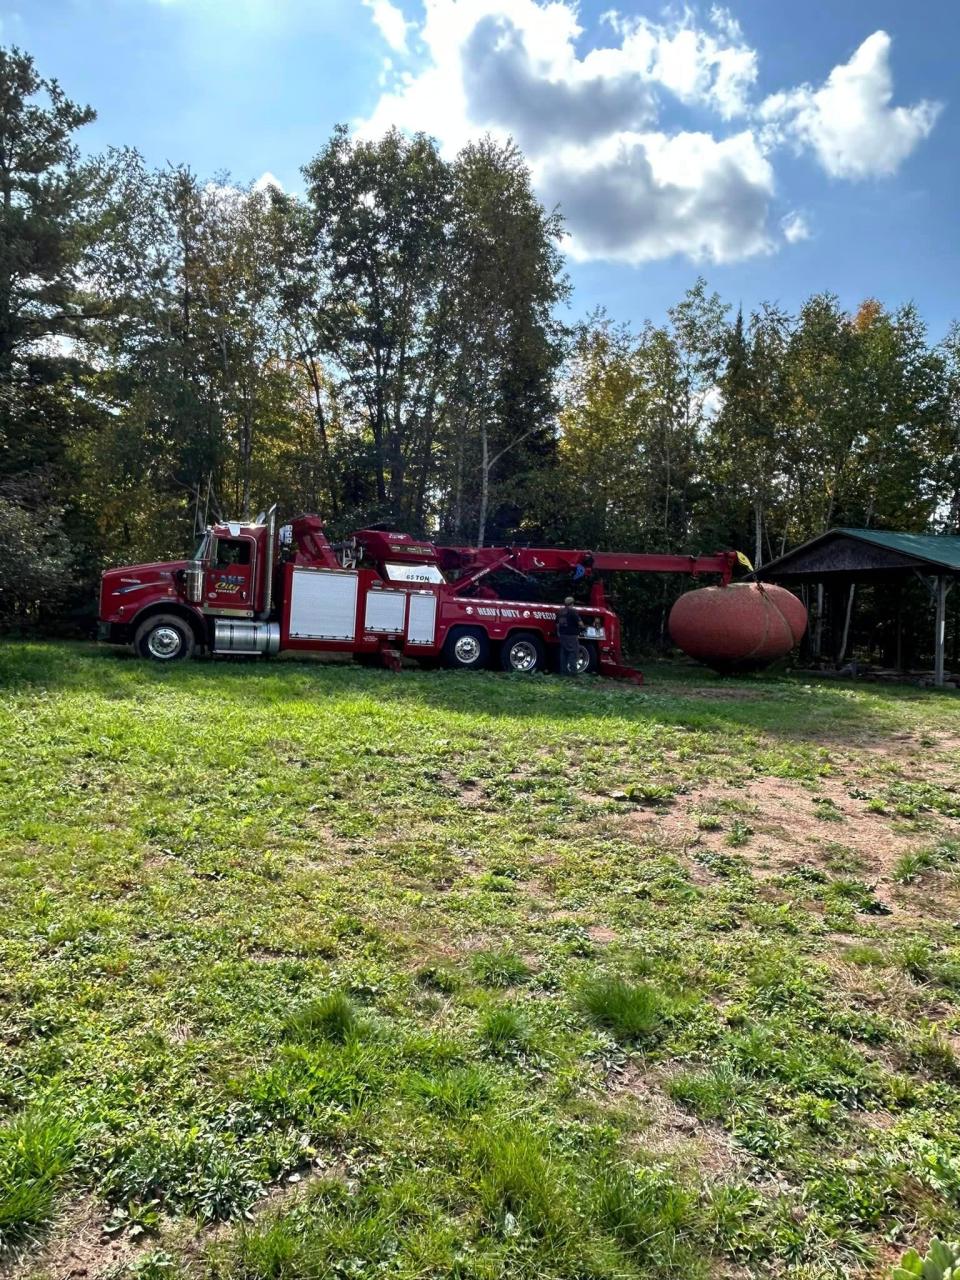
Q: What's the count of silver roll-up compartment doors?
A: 3